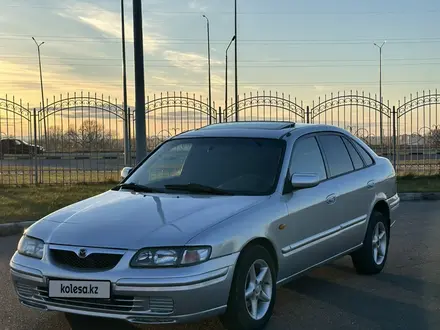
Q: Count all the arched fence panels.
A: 6